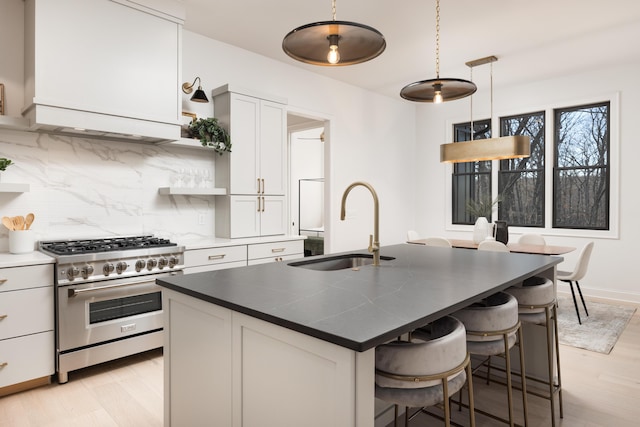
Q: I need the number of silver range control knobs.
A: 8